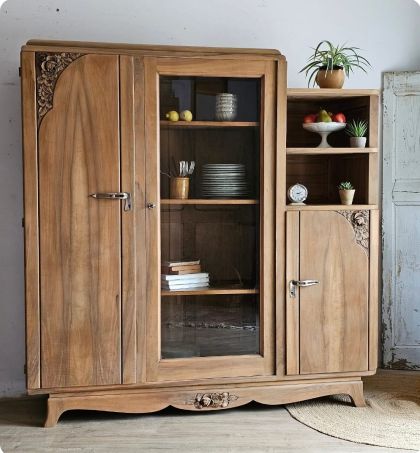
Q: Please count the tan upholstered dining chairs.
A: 0